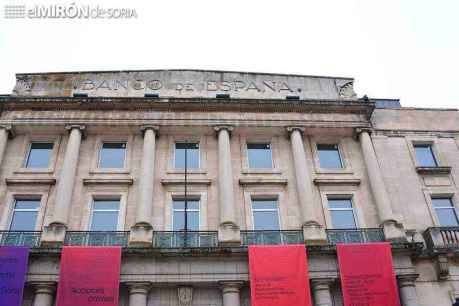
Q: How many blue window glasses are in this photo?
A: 12